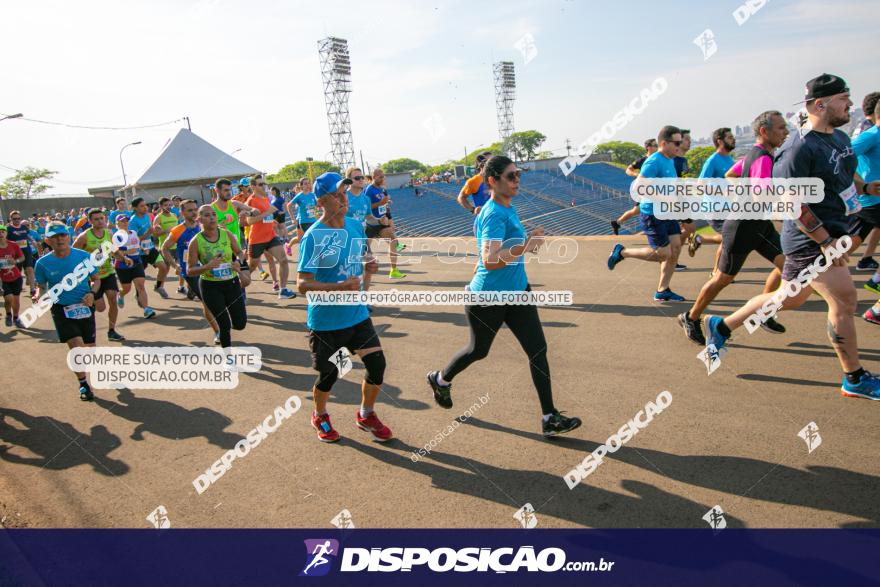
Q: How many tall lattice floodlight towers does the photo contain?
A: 2